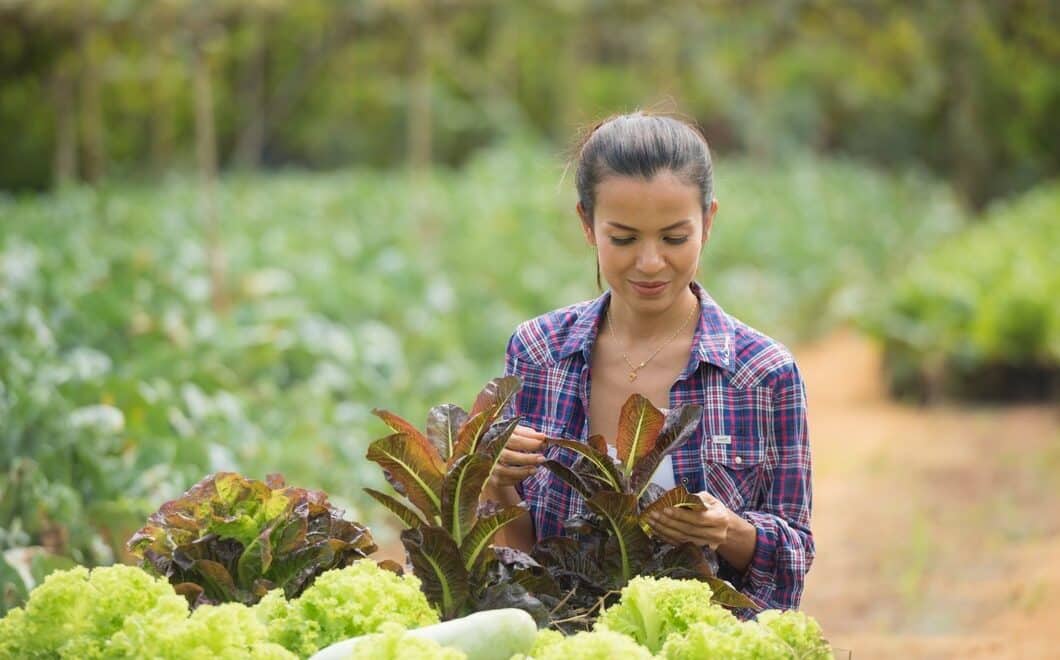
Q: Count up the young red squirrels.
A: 0